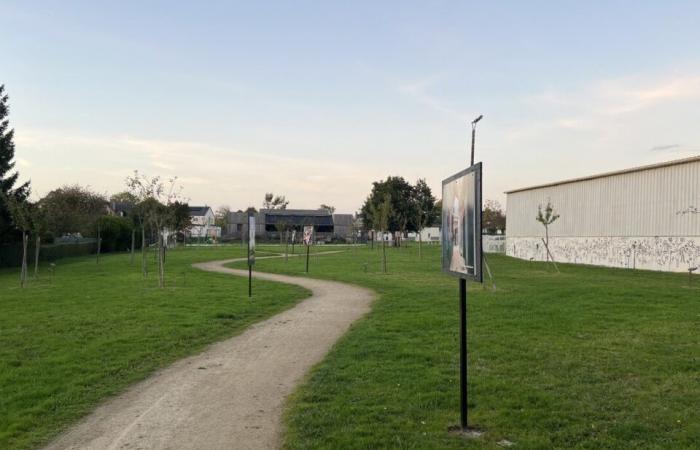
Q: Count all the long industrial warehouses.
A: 1